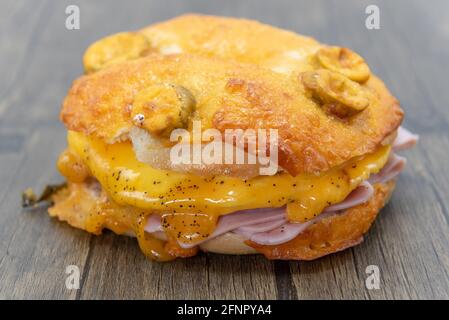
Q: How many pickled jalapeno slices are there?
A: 4